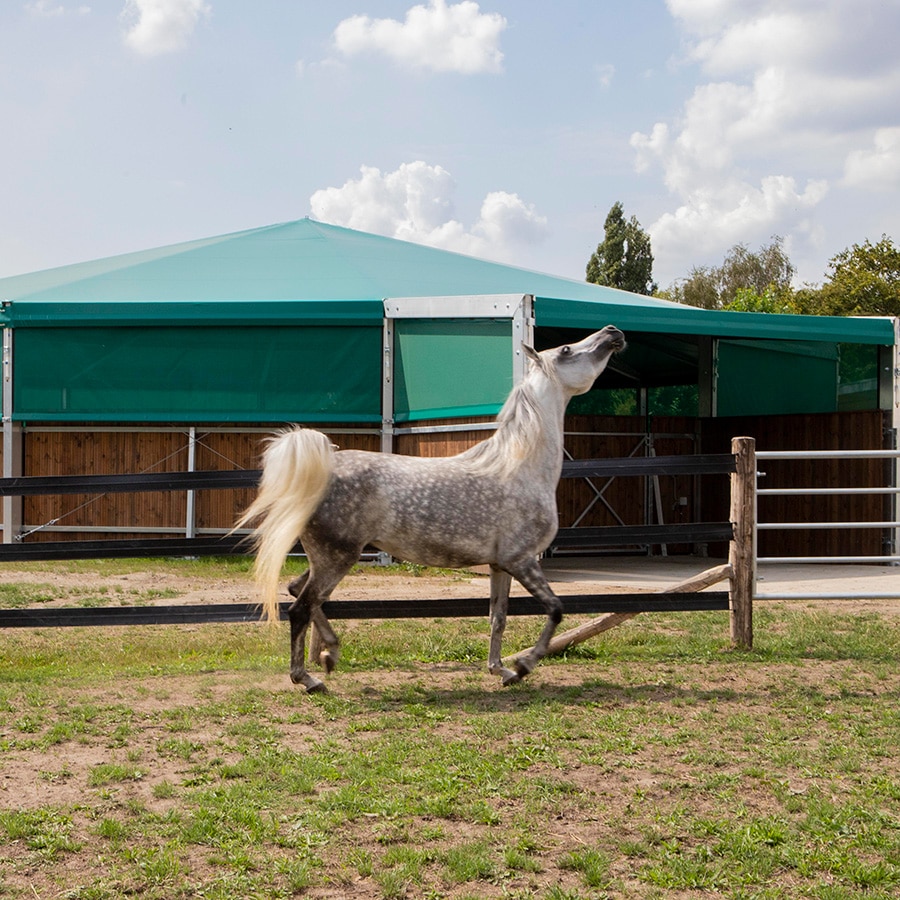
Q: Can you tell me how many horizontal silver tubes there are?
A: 5